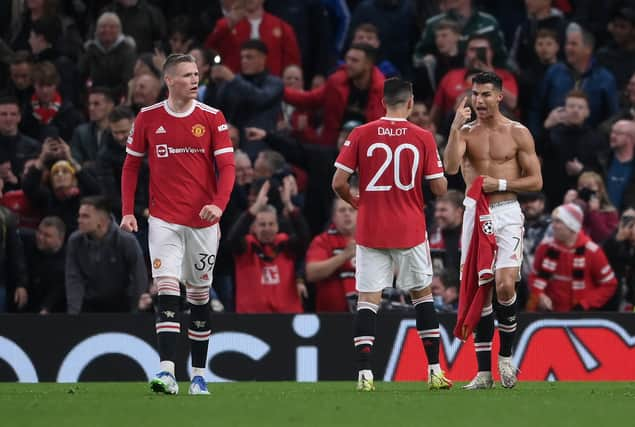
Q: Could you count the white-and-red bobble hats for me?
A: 1